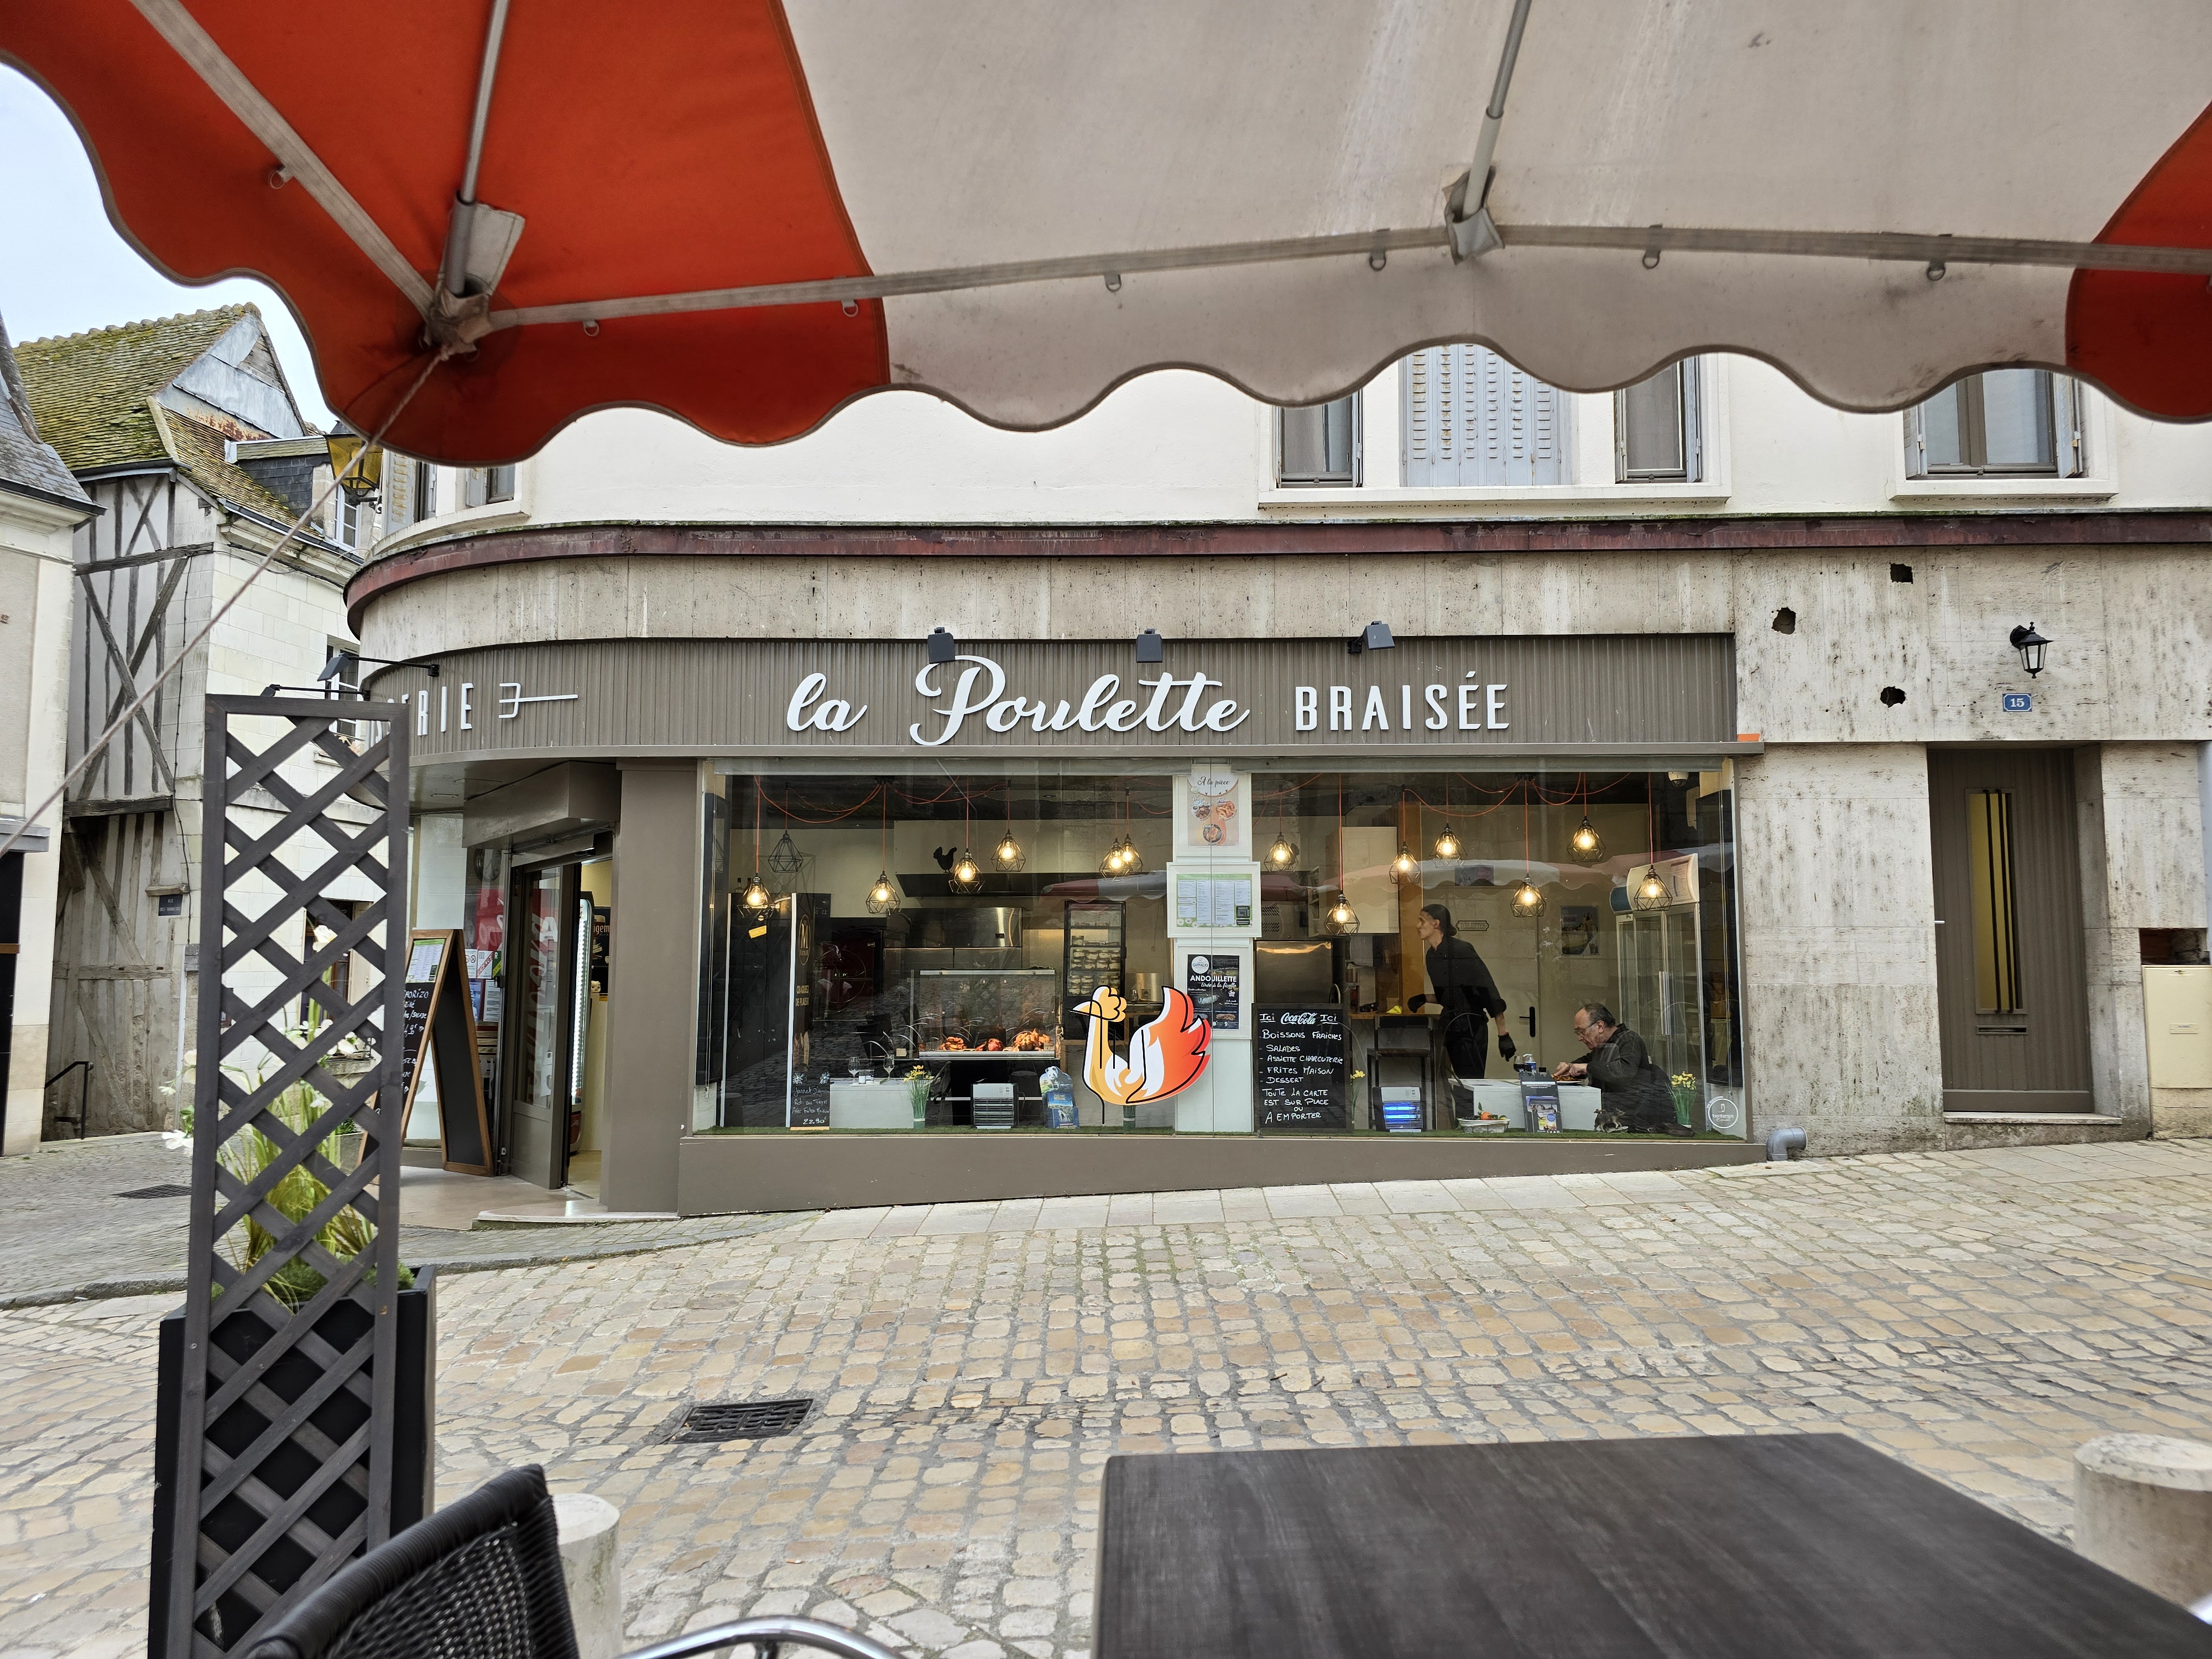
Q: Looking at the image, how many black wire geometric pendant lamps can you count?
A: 14